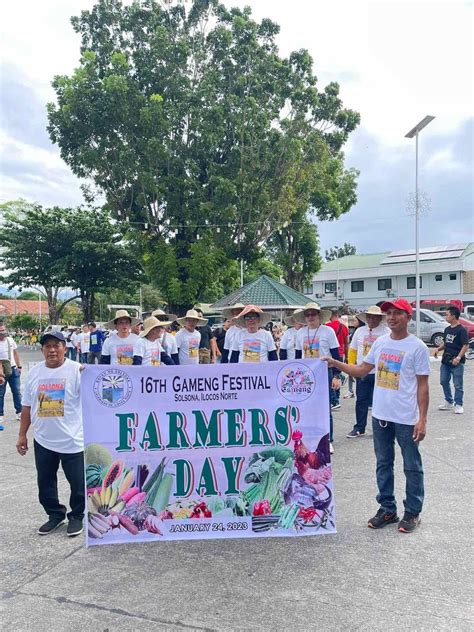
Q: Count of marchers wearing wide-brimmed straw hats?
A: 9